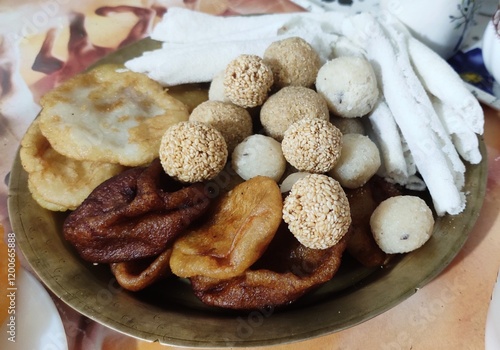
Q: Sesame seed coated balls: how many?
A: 4